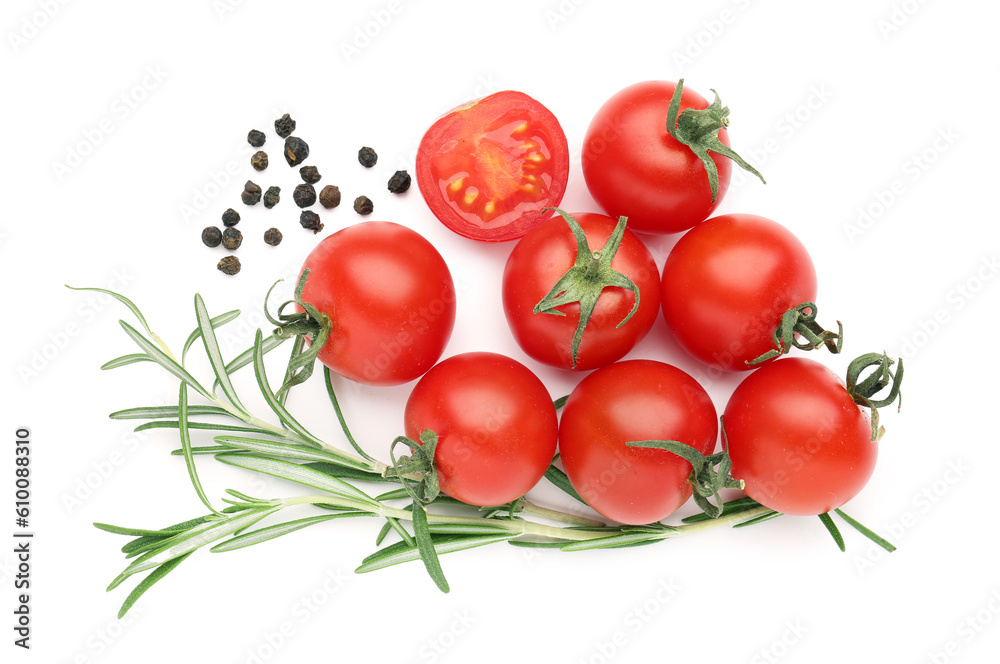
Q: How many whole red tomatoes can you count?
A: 7